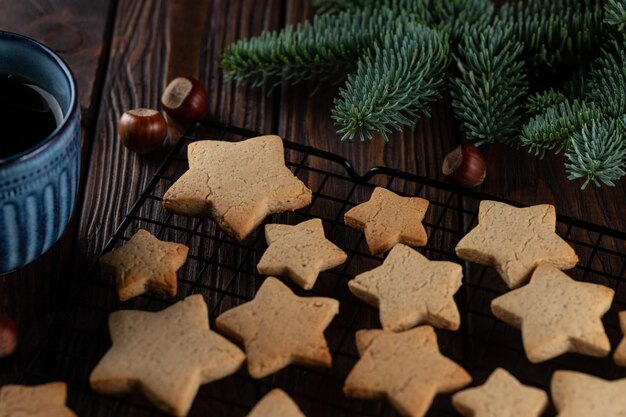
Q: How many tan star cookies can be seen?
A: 15